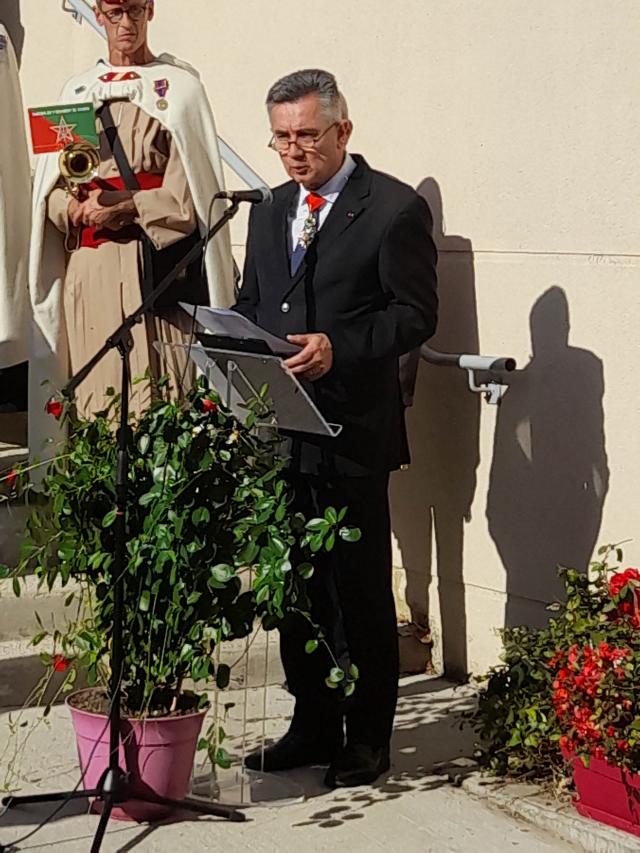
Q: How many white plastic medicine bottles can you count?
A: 0